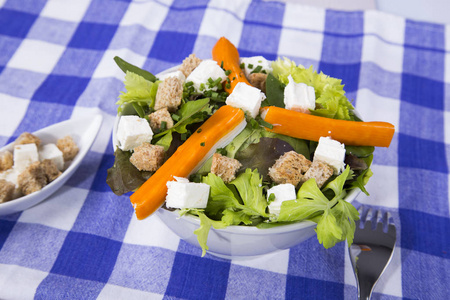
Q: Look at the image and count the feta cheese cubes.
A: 12